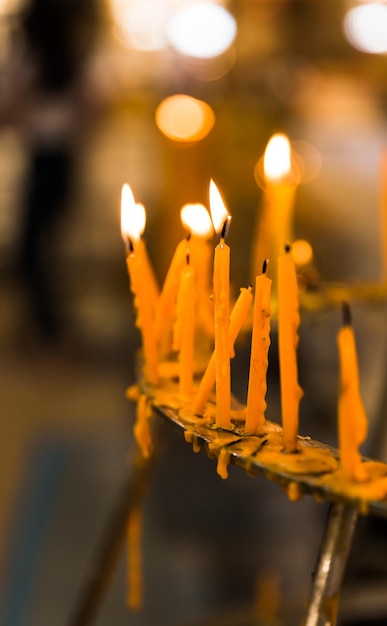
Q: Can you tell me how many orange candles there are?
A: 11